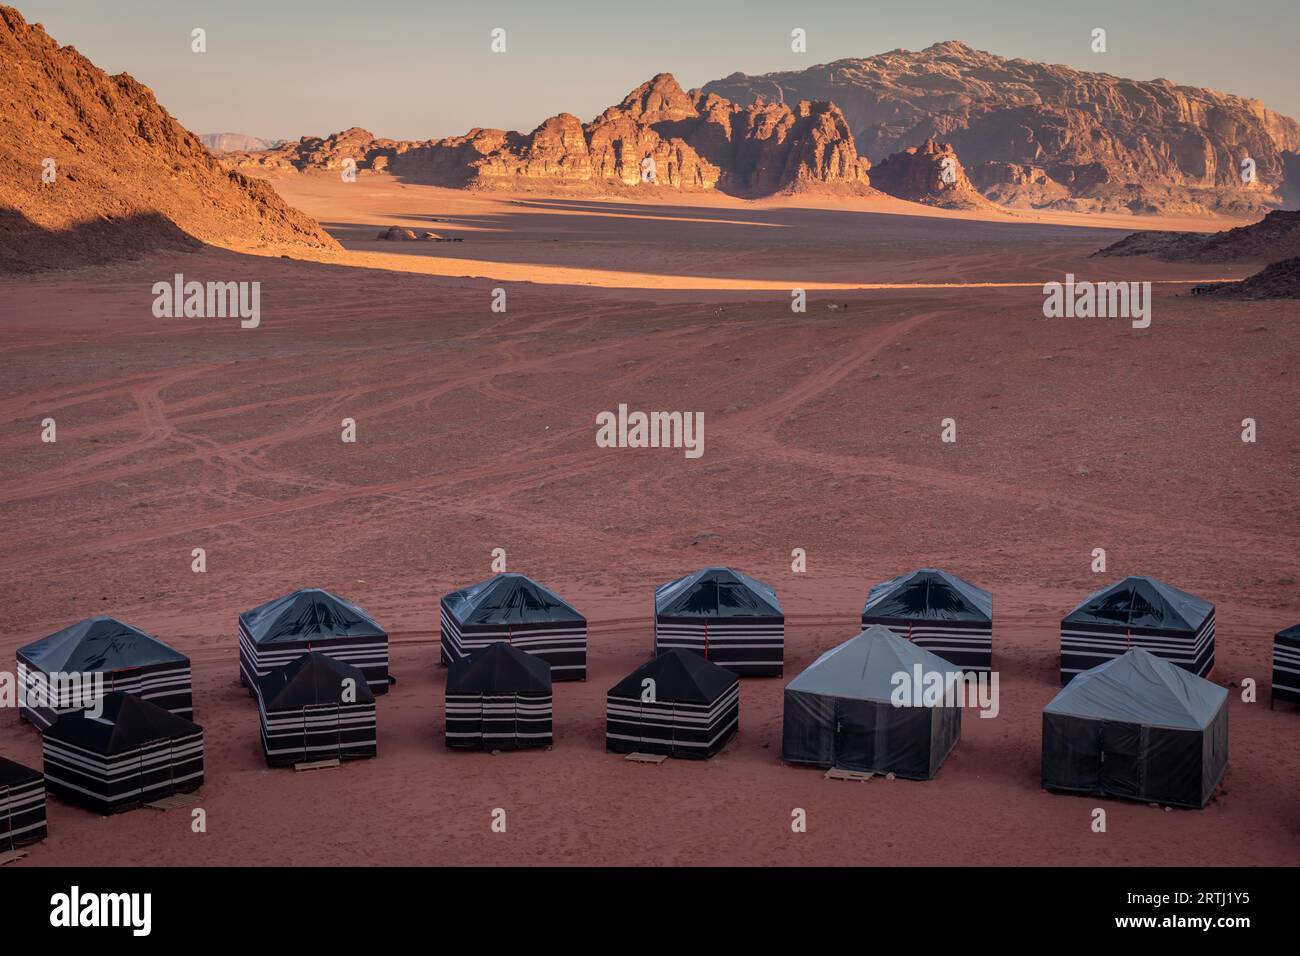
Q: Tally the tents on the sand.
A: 14